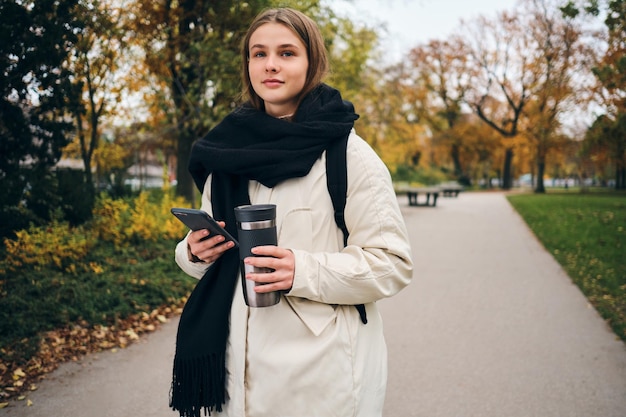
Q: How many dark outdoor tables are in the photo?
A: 2